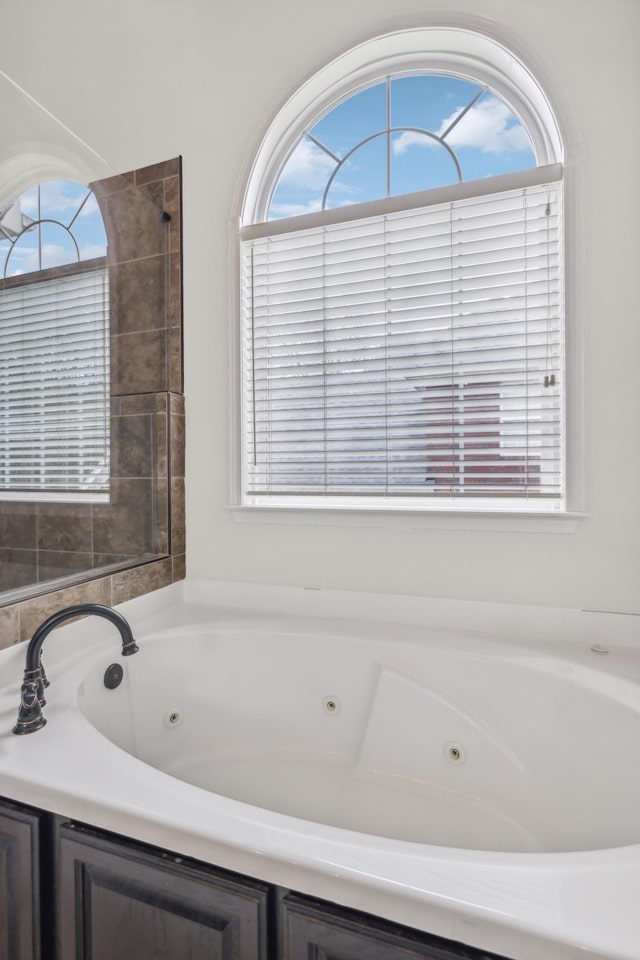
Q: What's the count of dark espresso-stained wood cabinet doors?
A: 3